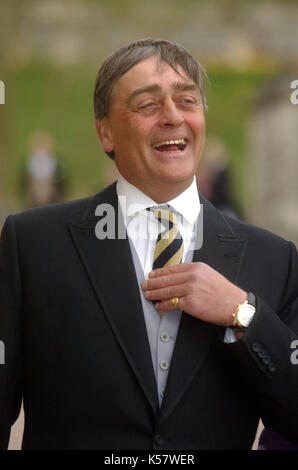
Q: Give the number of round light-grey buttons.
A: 3